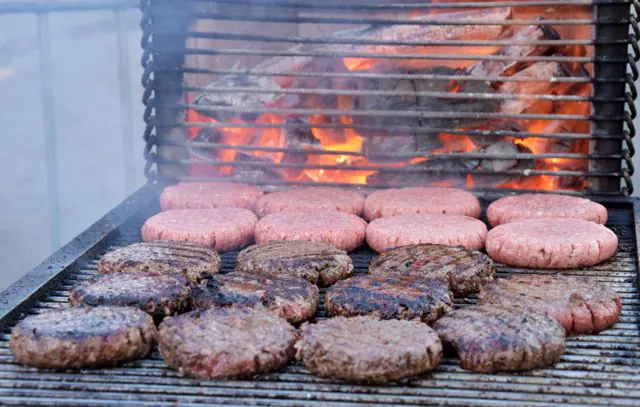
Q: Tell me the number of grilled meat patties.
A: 11